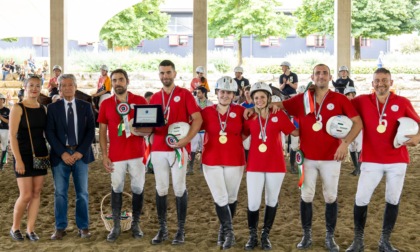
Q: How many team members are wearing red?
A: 6